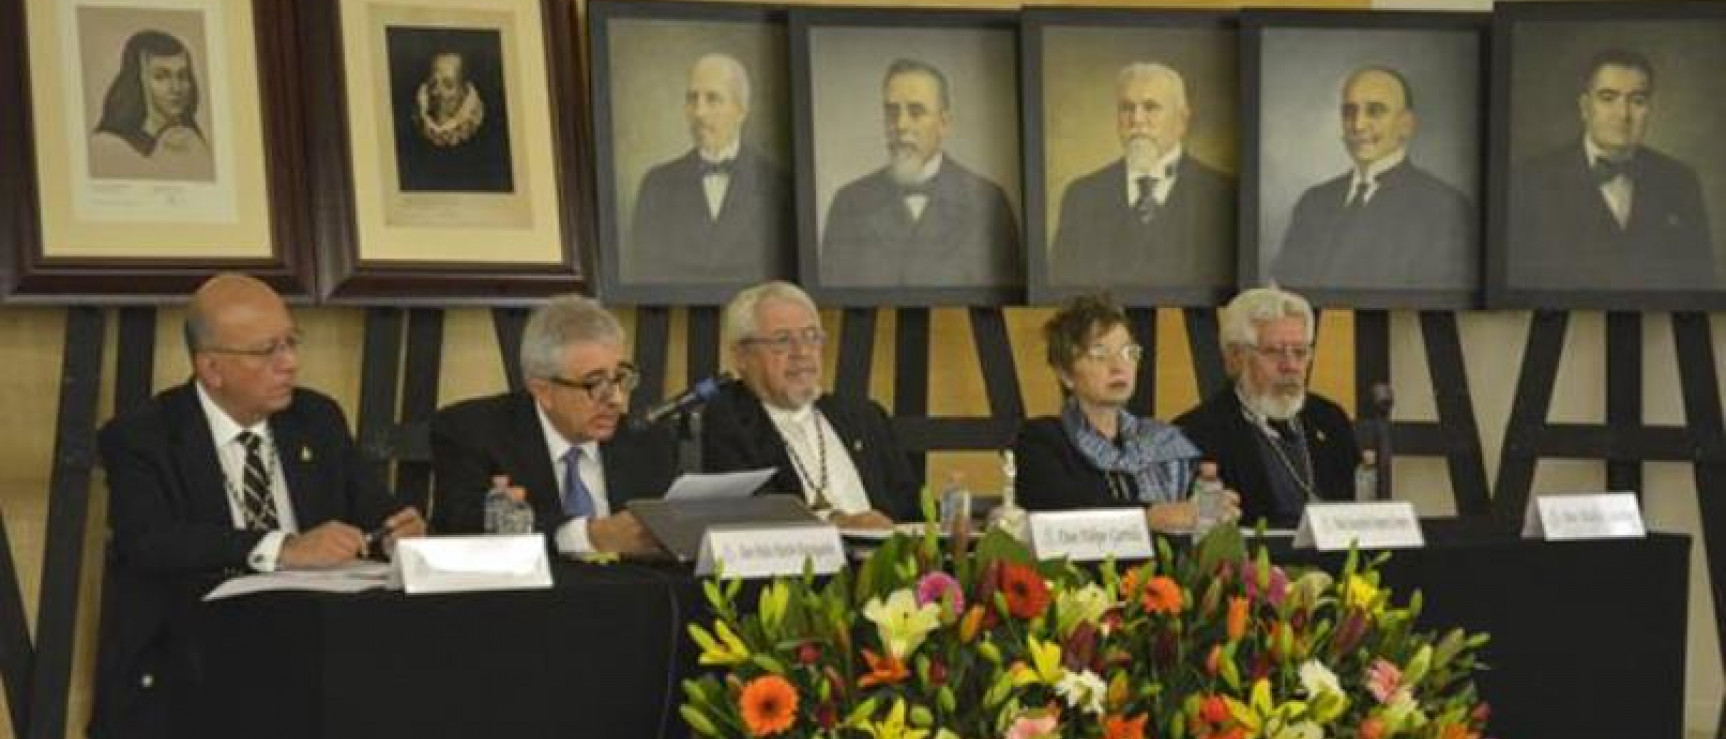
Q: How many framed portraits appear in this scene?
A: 7